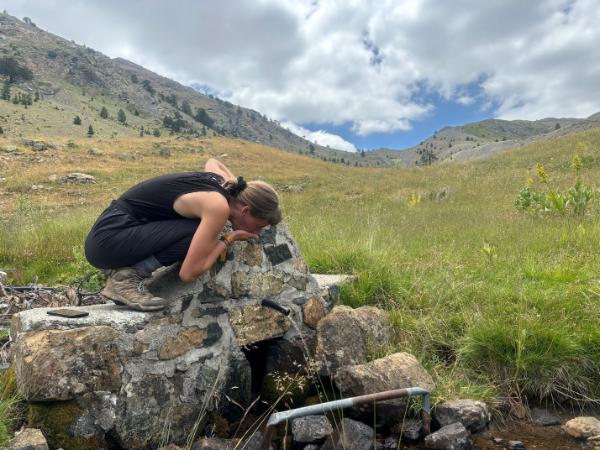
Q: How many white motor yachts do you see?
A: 0